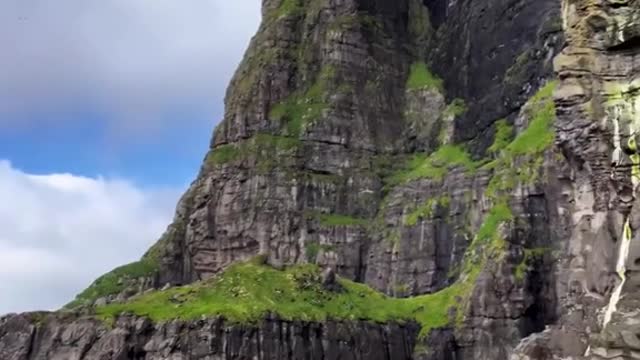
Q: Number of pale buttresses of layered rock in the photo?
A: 1